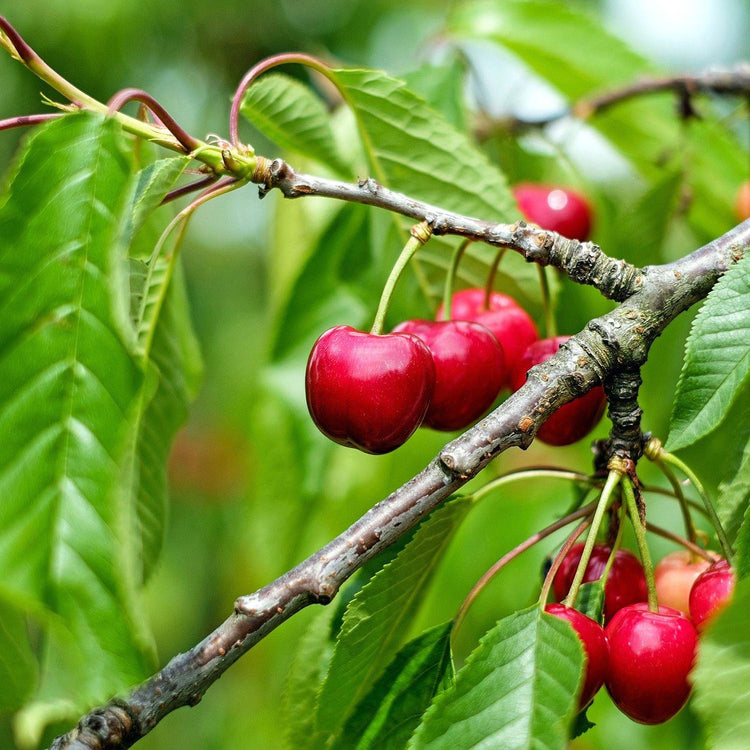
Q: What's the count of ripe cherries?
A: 9